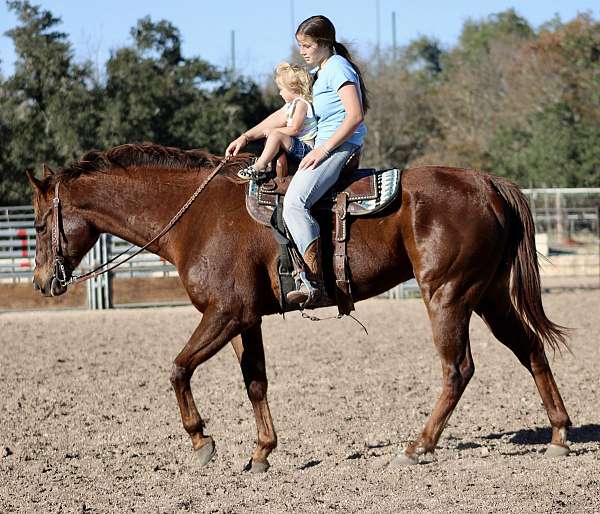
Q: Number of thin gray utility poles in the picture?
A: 4